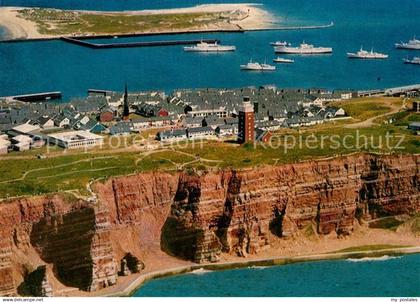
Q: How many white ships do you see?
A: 8